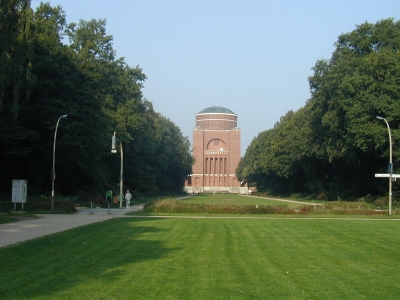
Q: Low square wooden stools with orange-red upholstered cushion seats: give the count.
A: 0